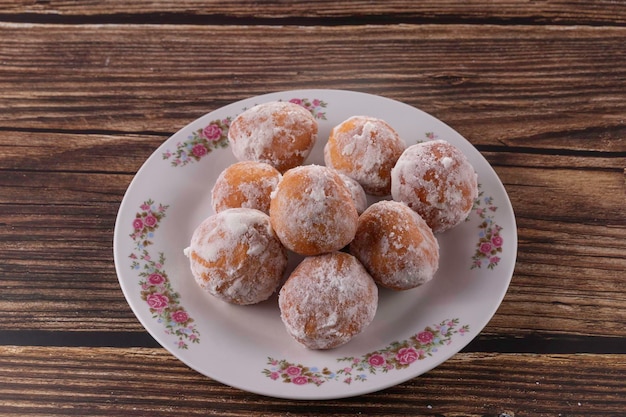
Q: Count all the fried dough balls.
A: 9